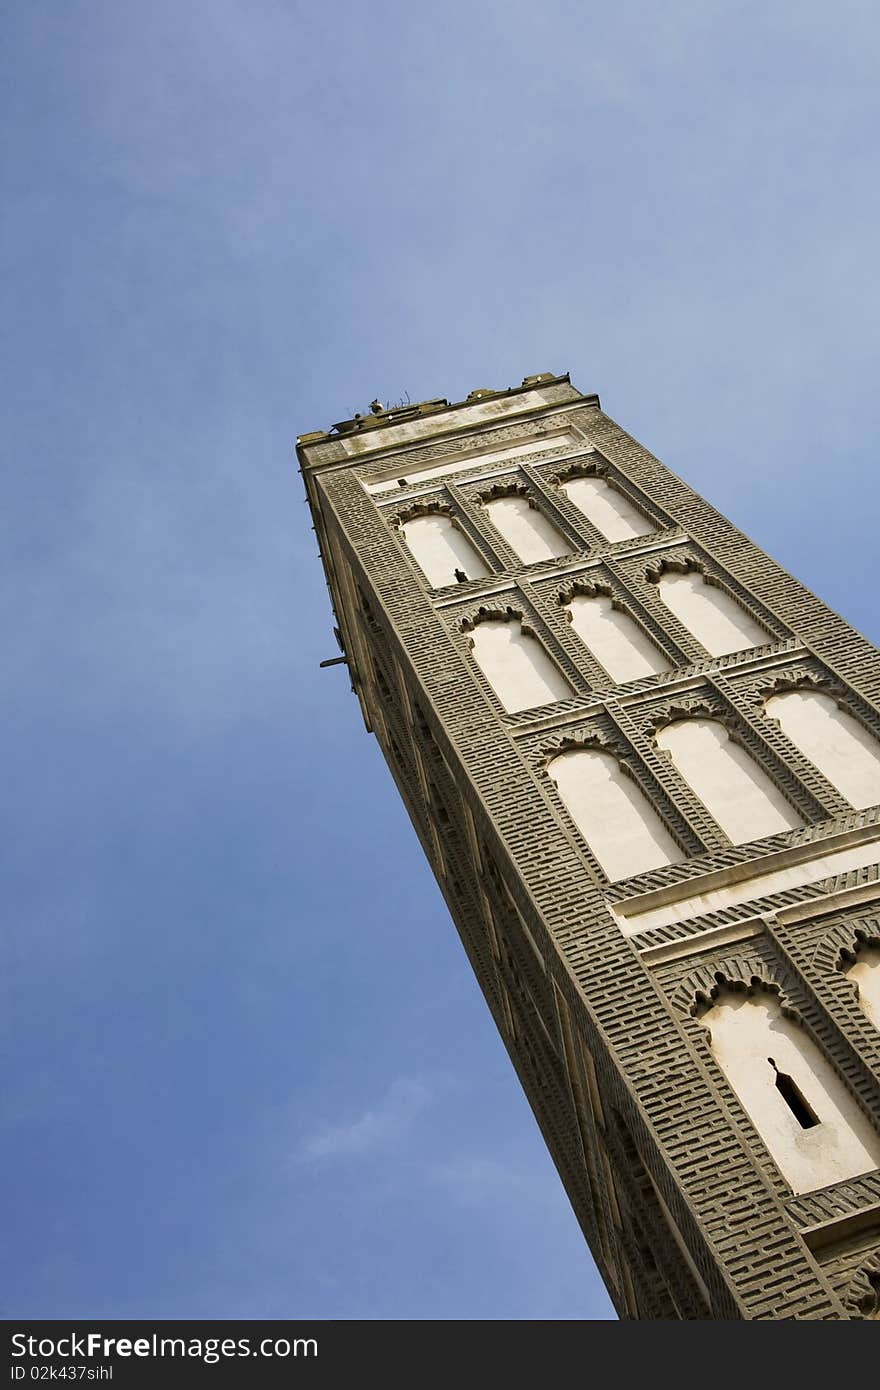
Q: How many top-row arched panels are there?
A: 3